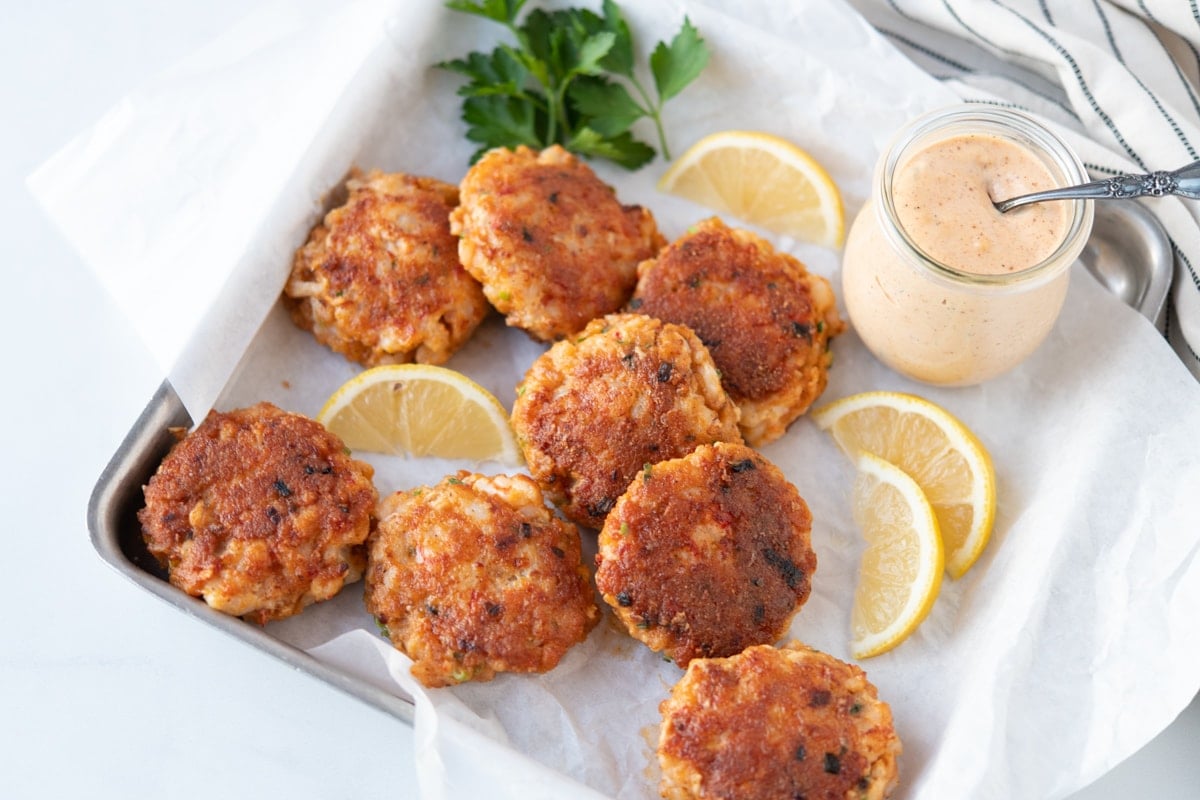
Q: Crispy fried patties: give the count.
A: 8